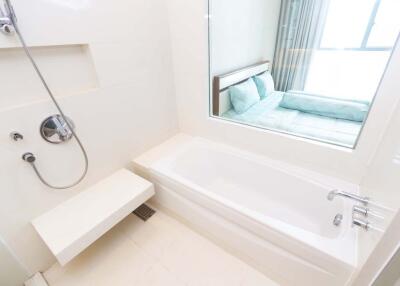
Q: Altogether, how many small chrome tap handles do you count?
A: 2